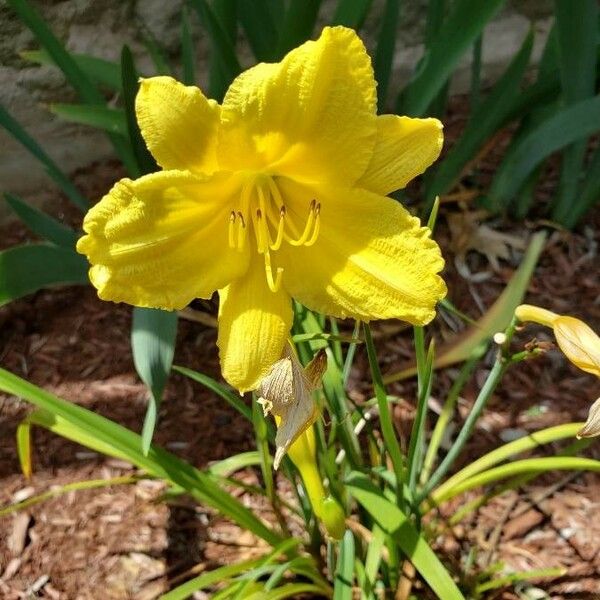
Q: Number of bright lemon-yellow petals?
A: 6